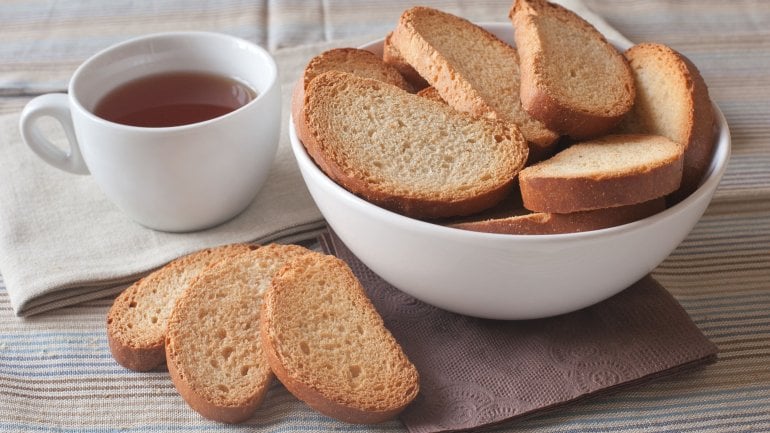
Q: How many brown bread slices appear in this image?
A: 12